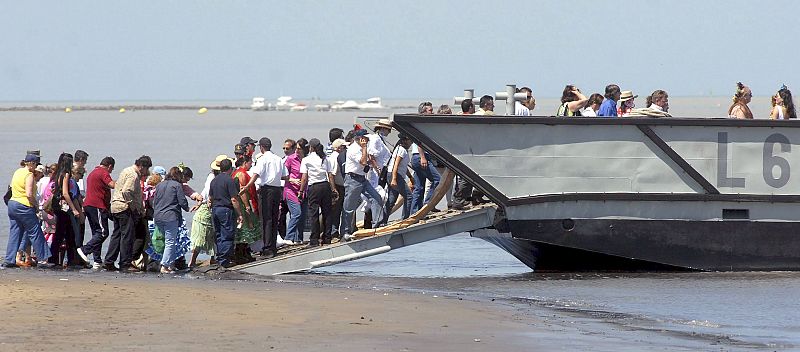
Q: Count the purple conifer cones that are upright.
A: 0